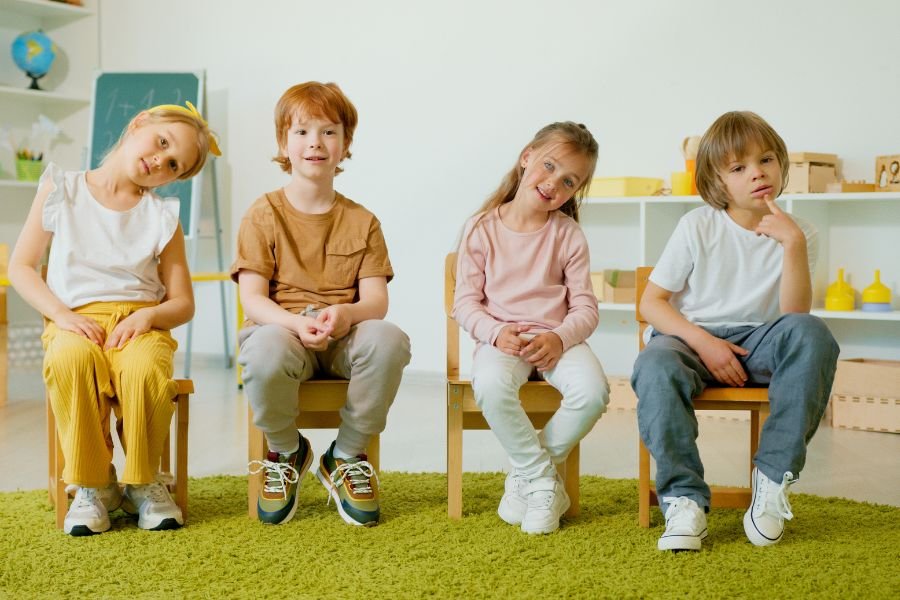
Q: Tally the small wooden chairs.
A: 4